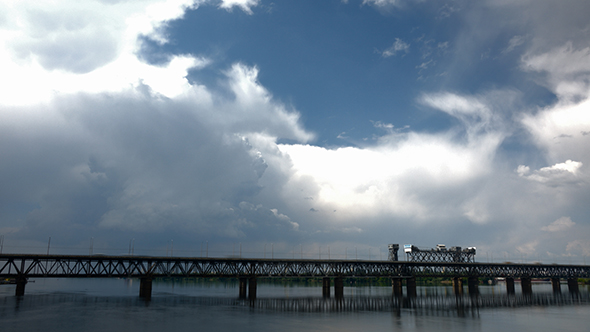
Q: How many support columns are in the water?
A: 14